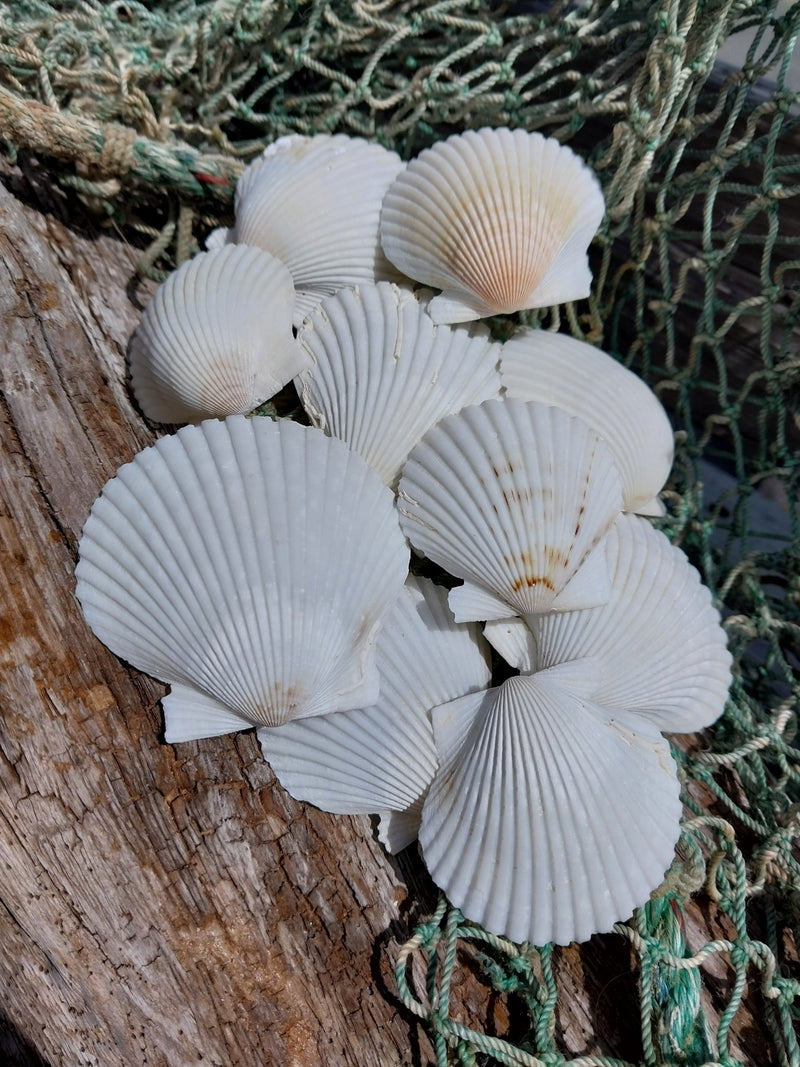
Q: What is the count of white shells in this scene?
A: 10